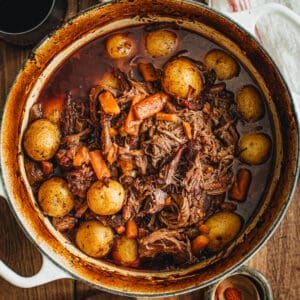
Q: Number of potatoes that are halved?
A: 0